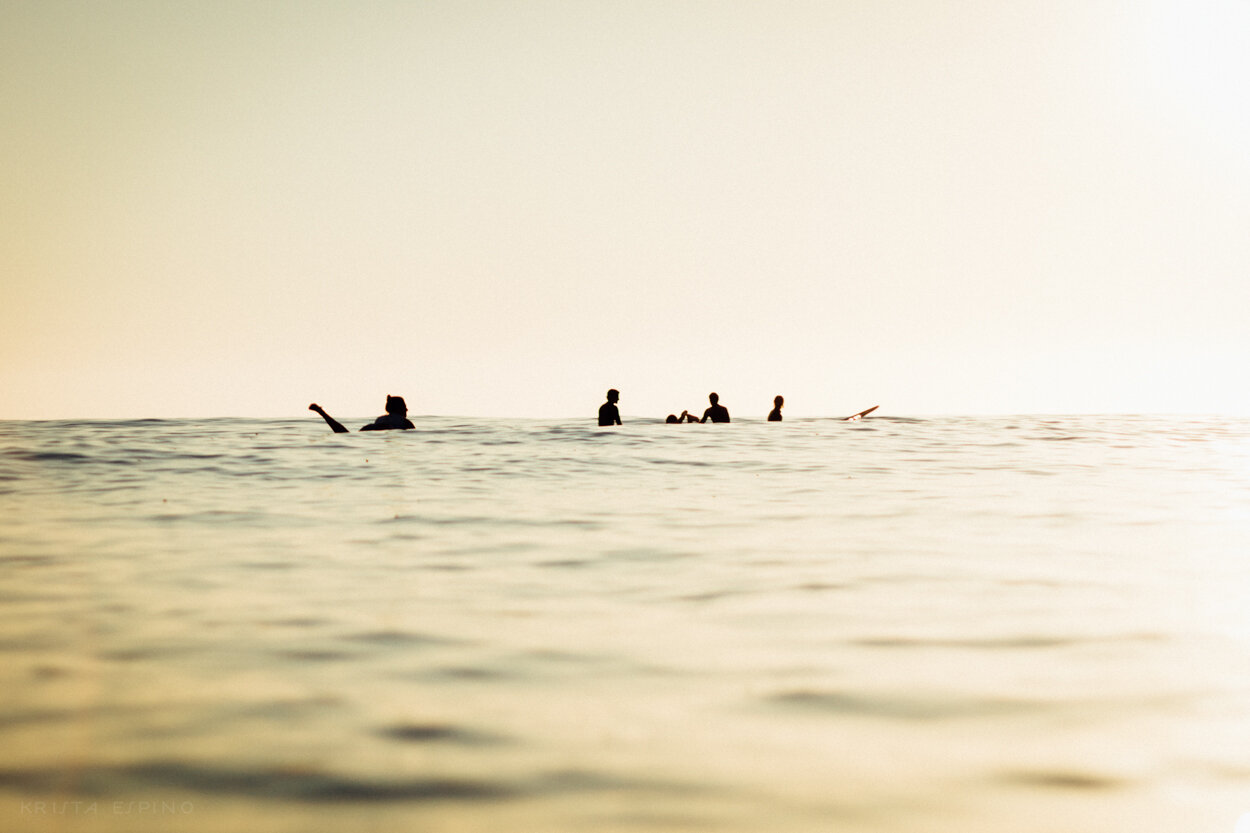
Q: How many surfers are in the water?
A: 5